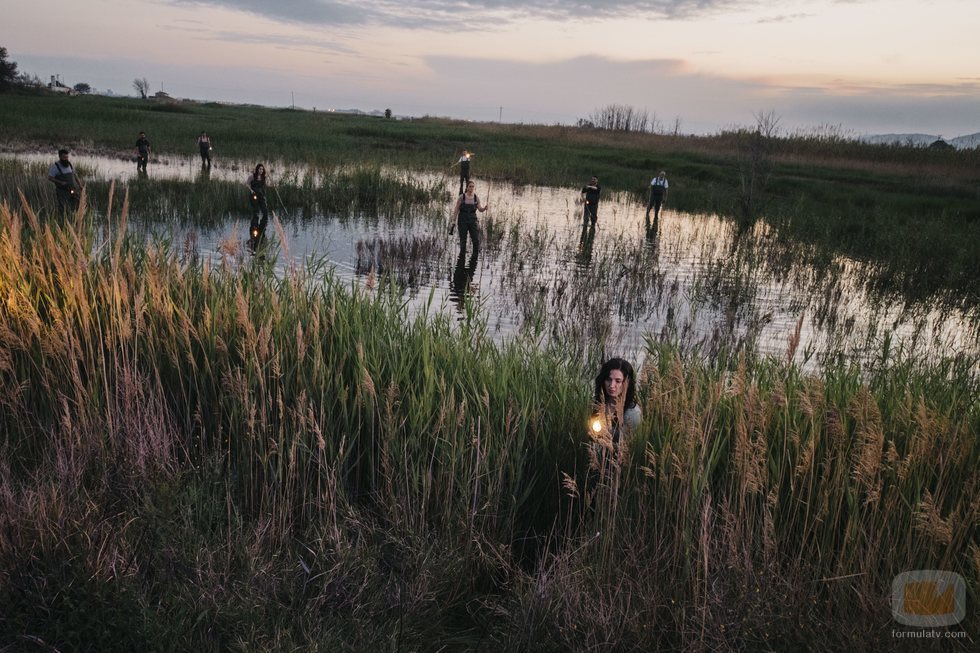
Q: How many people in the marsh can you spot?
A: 9